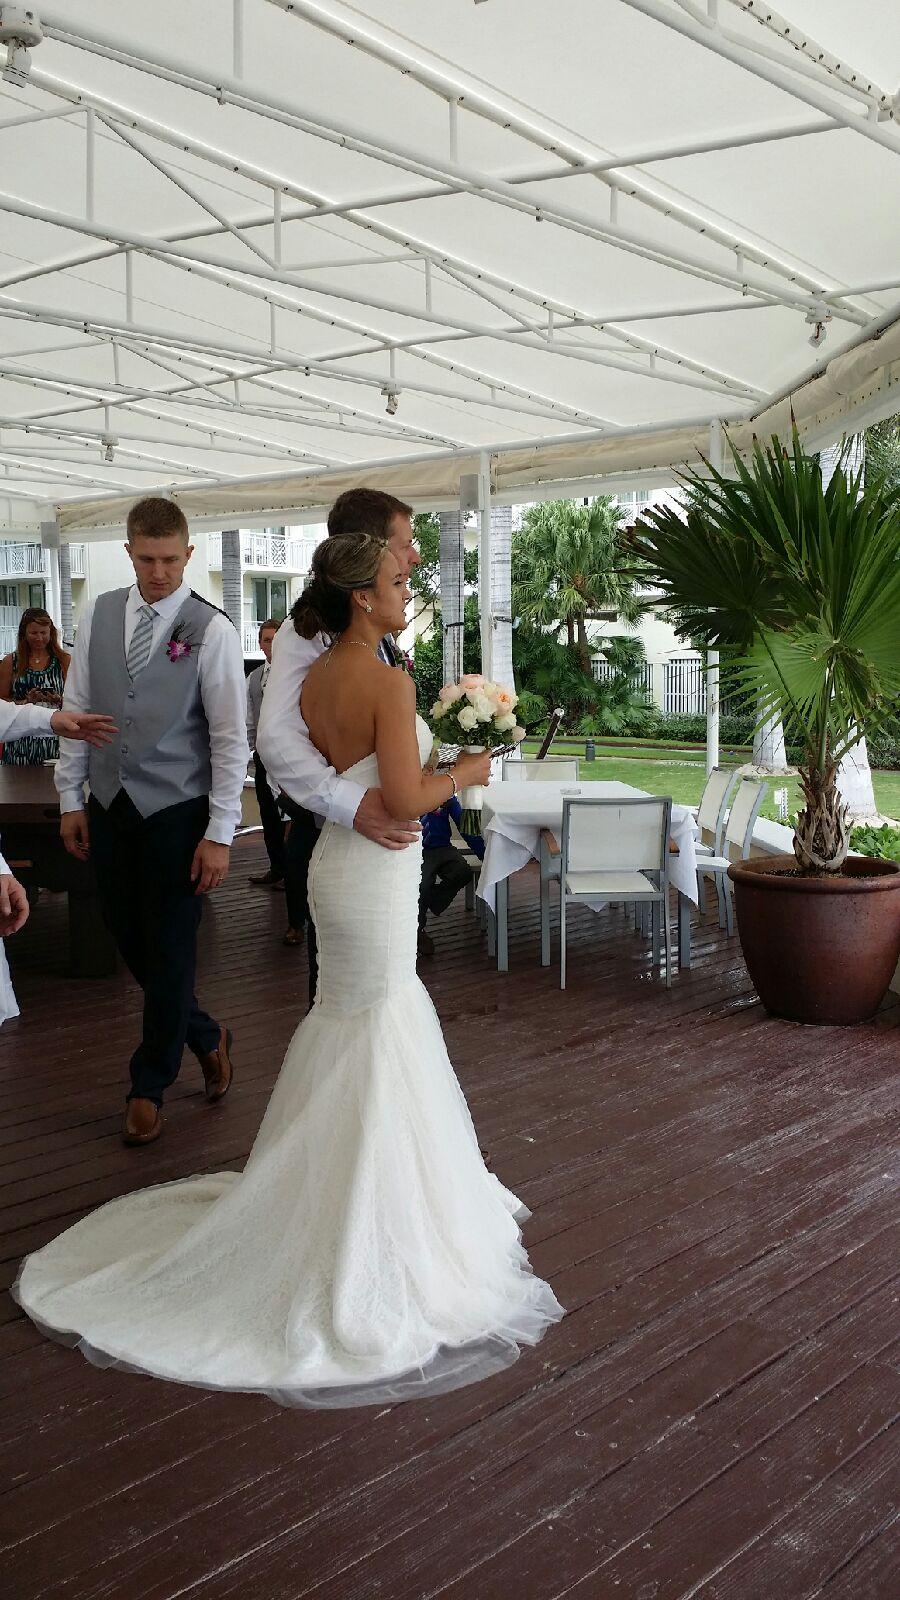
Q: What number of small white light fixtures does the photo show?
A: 4